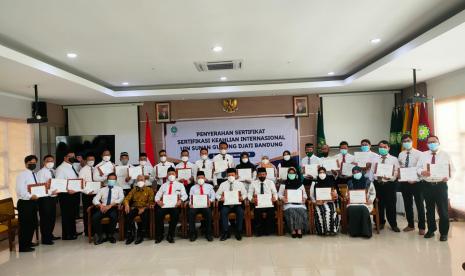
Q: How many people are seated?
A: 9